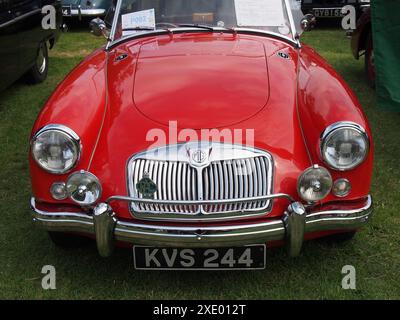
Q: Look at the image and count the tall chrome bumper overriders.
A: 2